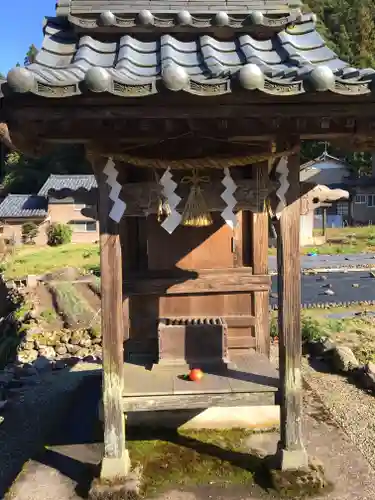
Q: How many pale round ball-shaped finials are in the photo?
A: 10